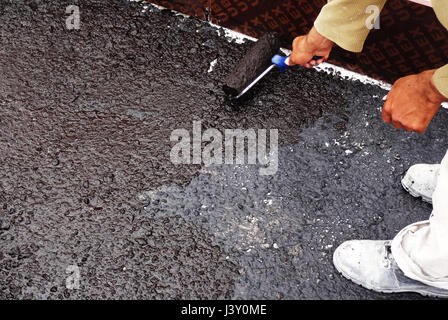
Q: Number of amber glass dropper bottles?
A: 0